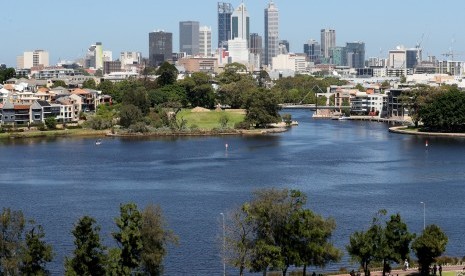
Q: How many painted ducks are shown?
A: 0